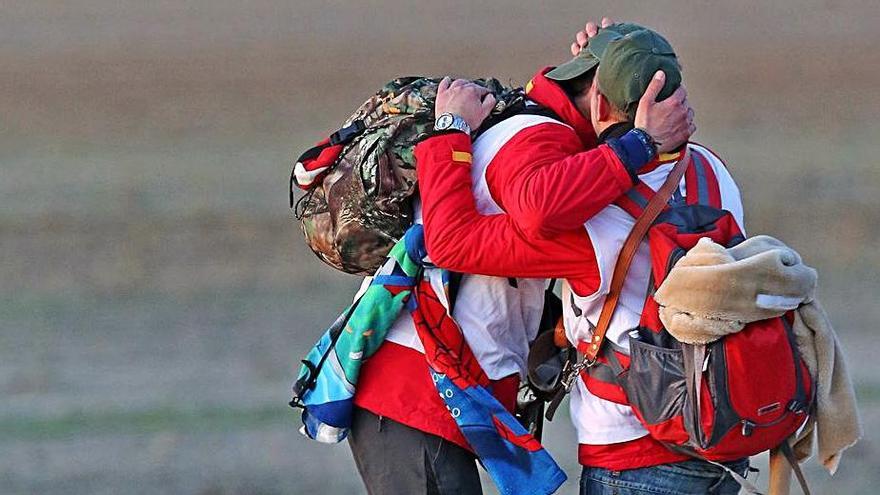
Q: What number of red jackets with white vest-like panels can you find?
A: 2